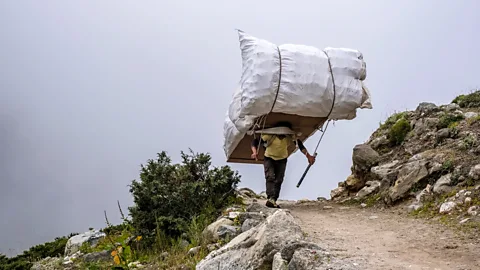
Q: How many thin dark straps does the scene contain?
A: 2